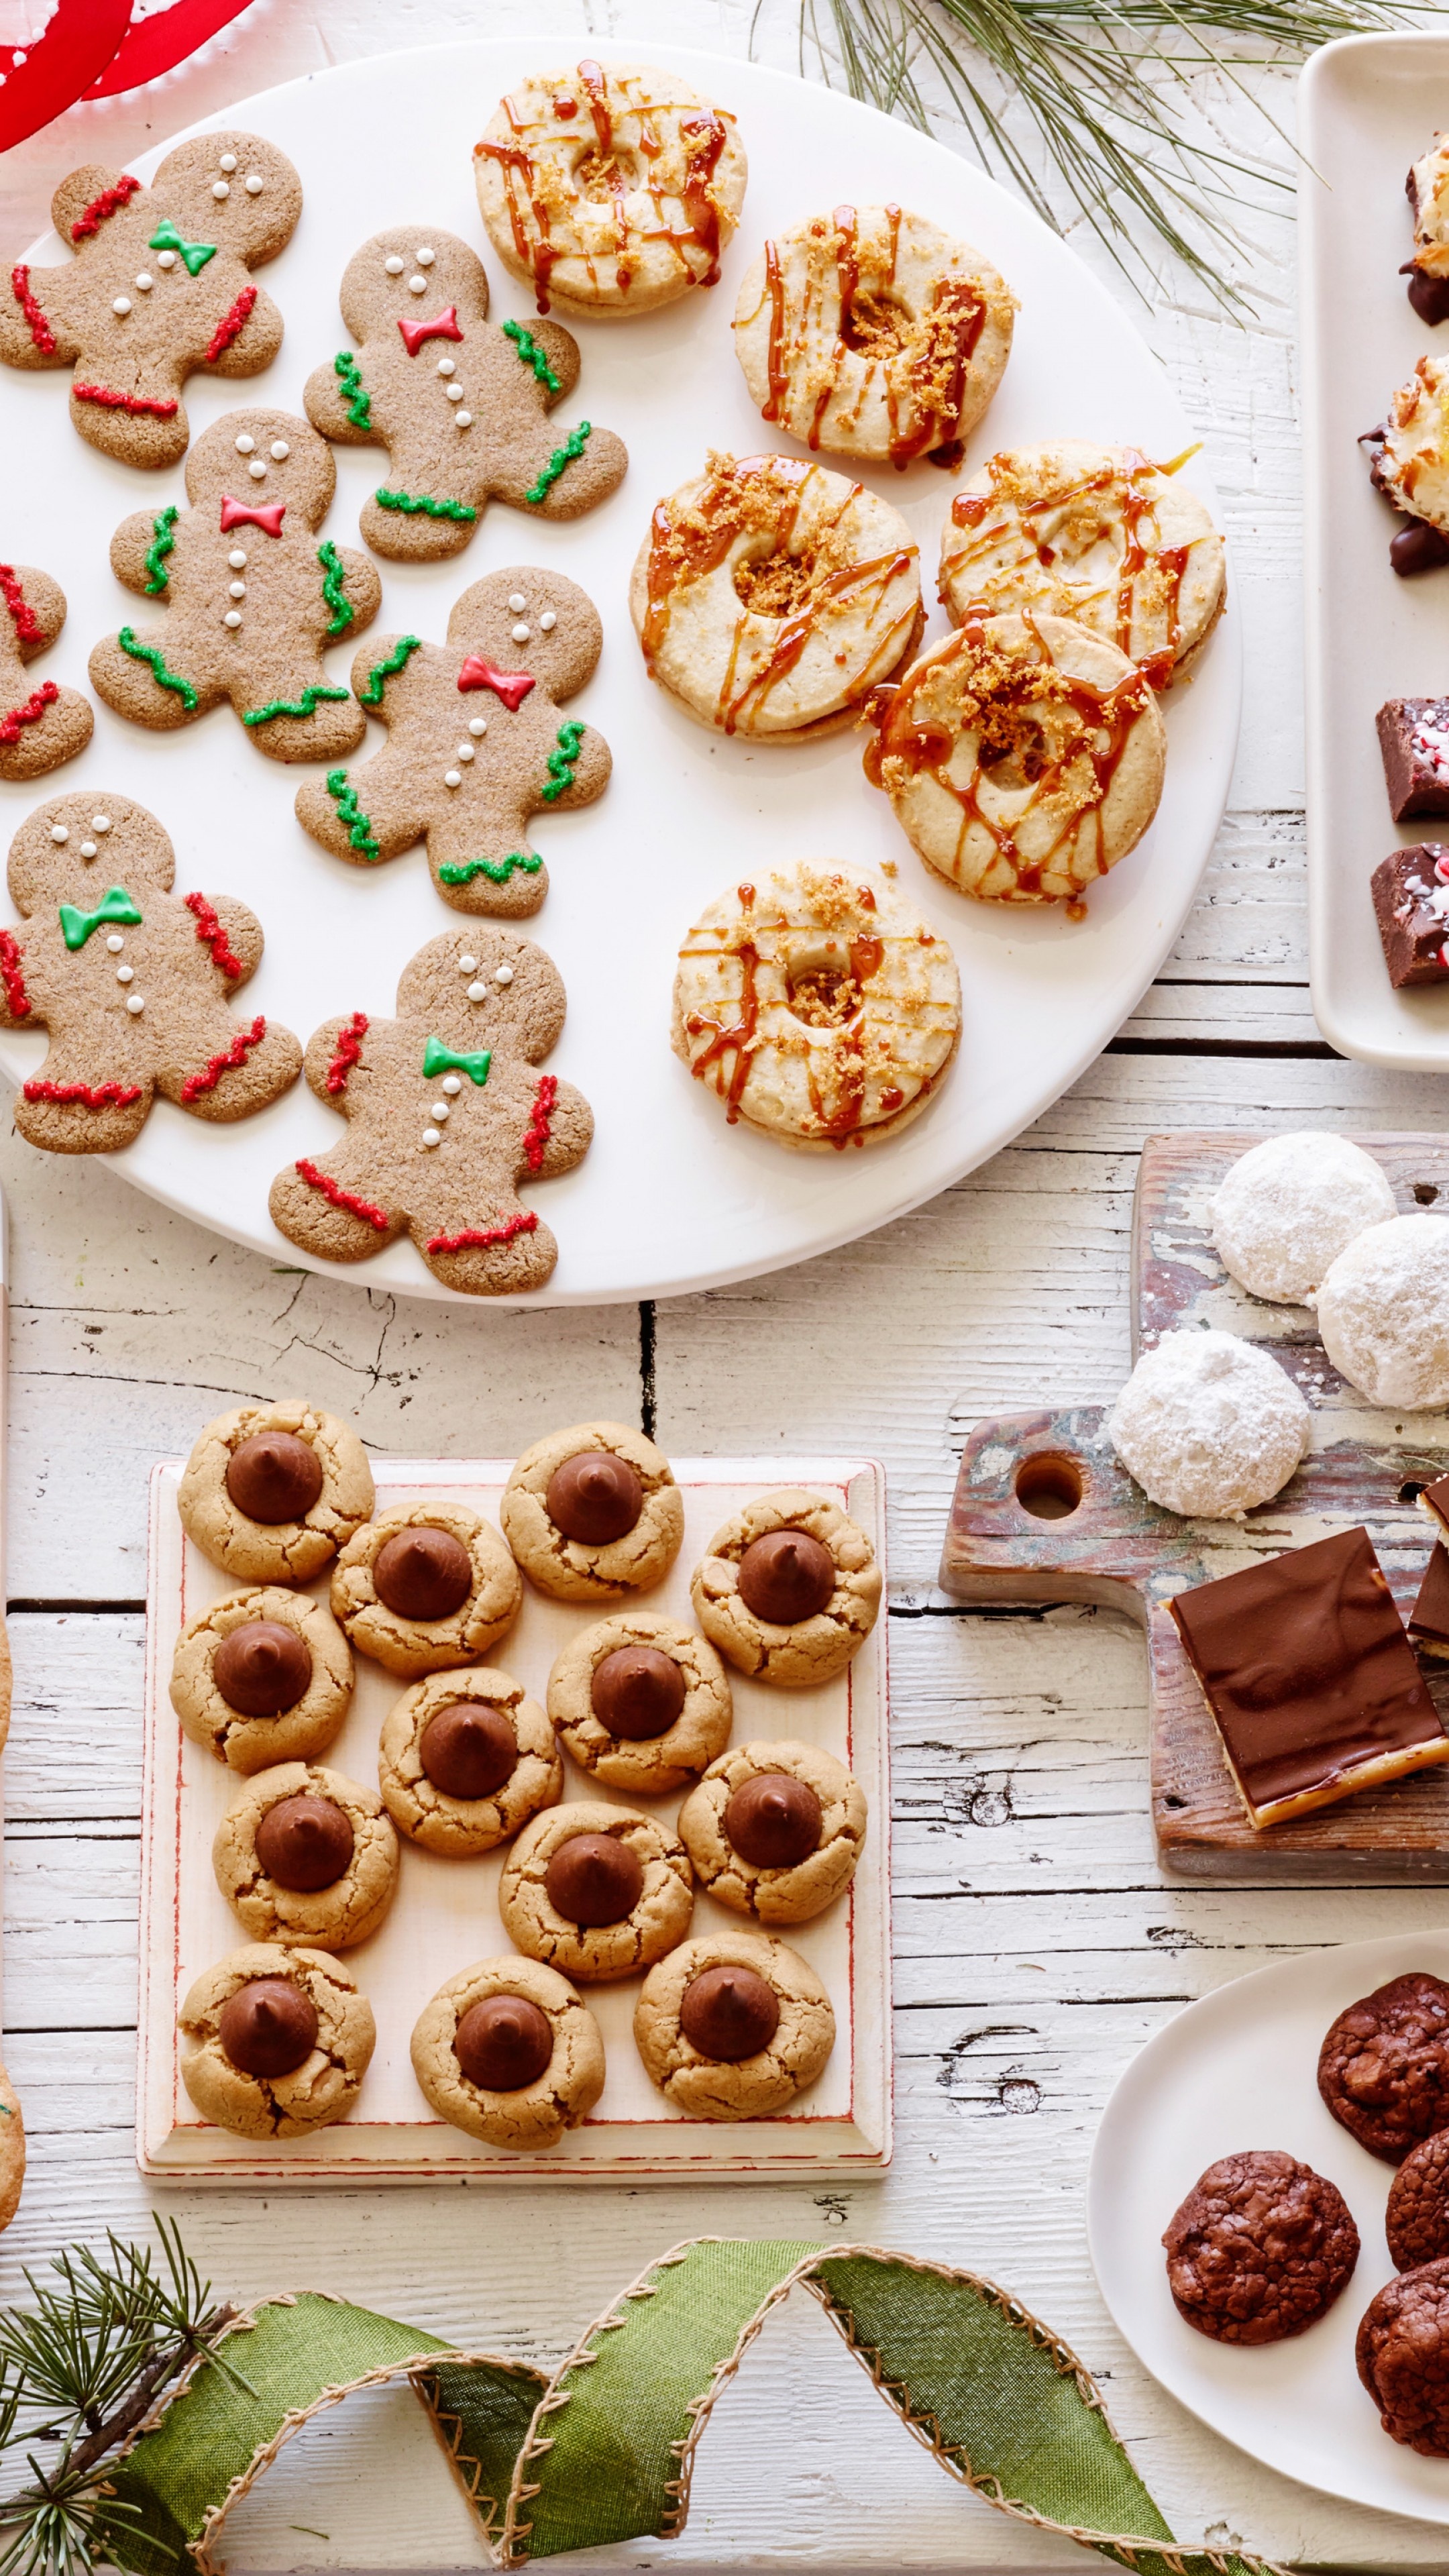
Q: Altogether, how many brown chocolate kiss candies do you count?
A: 13